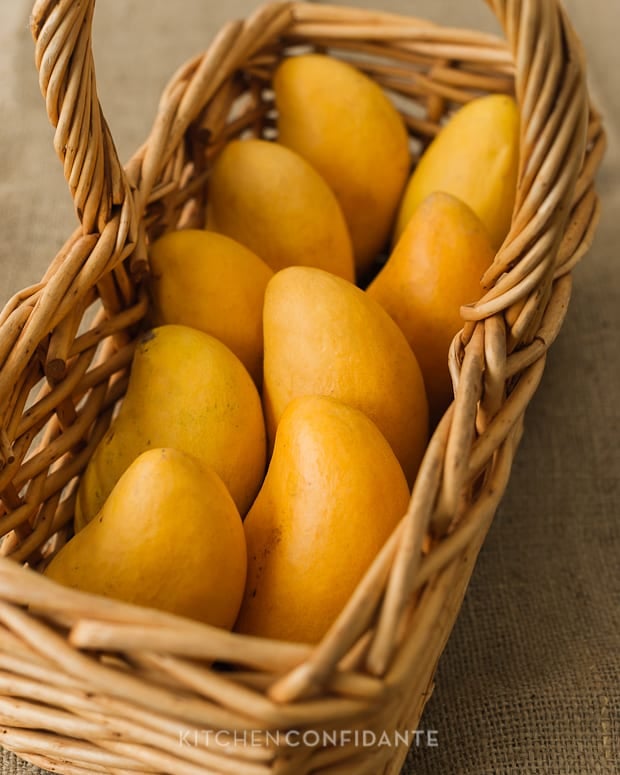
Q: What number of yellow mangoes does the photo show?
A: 9